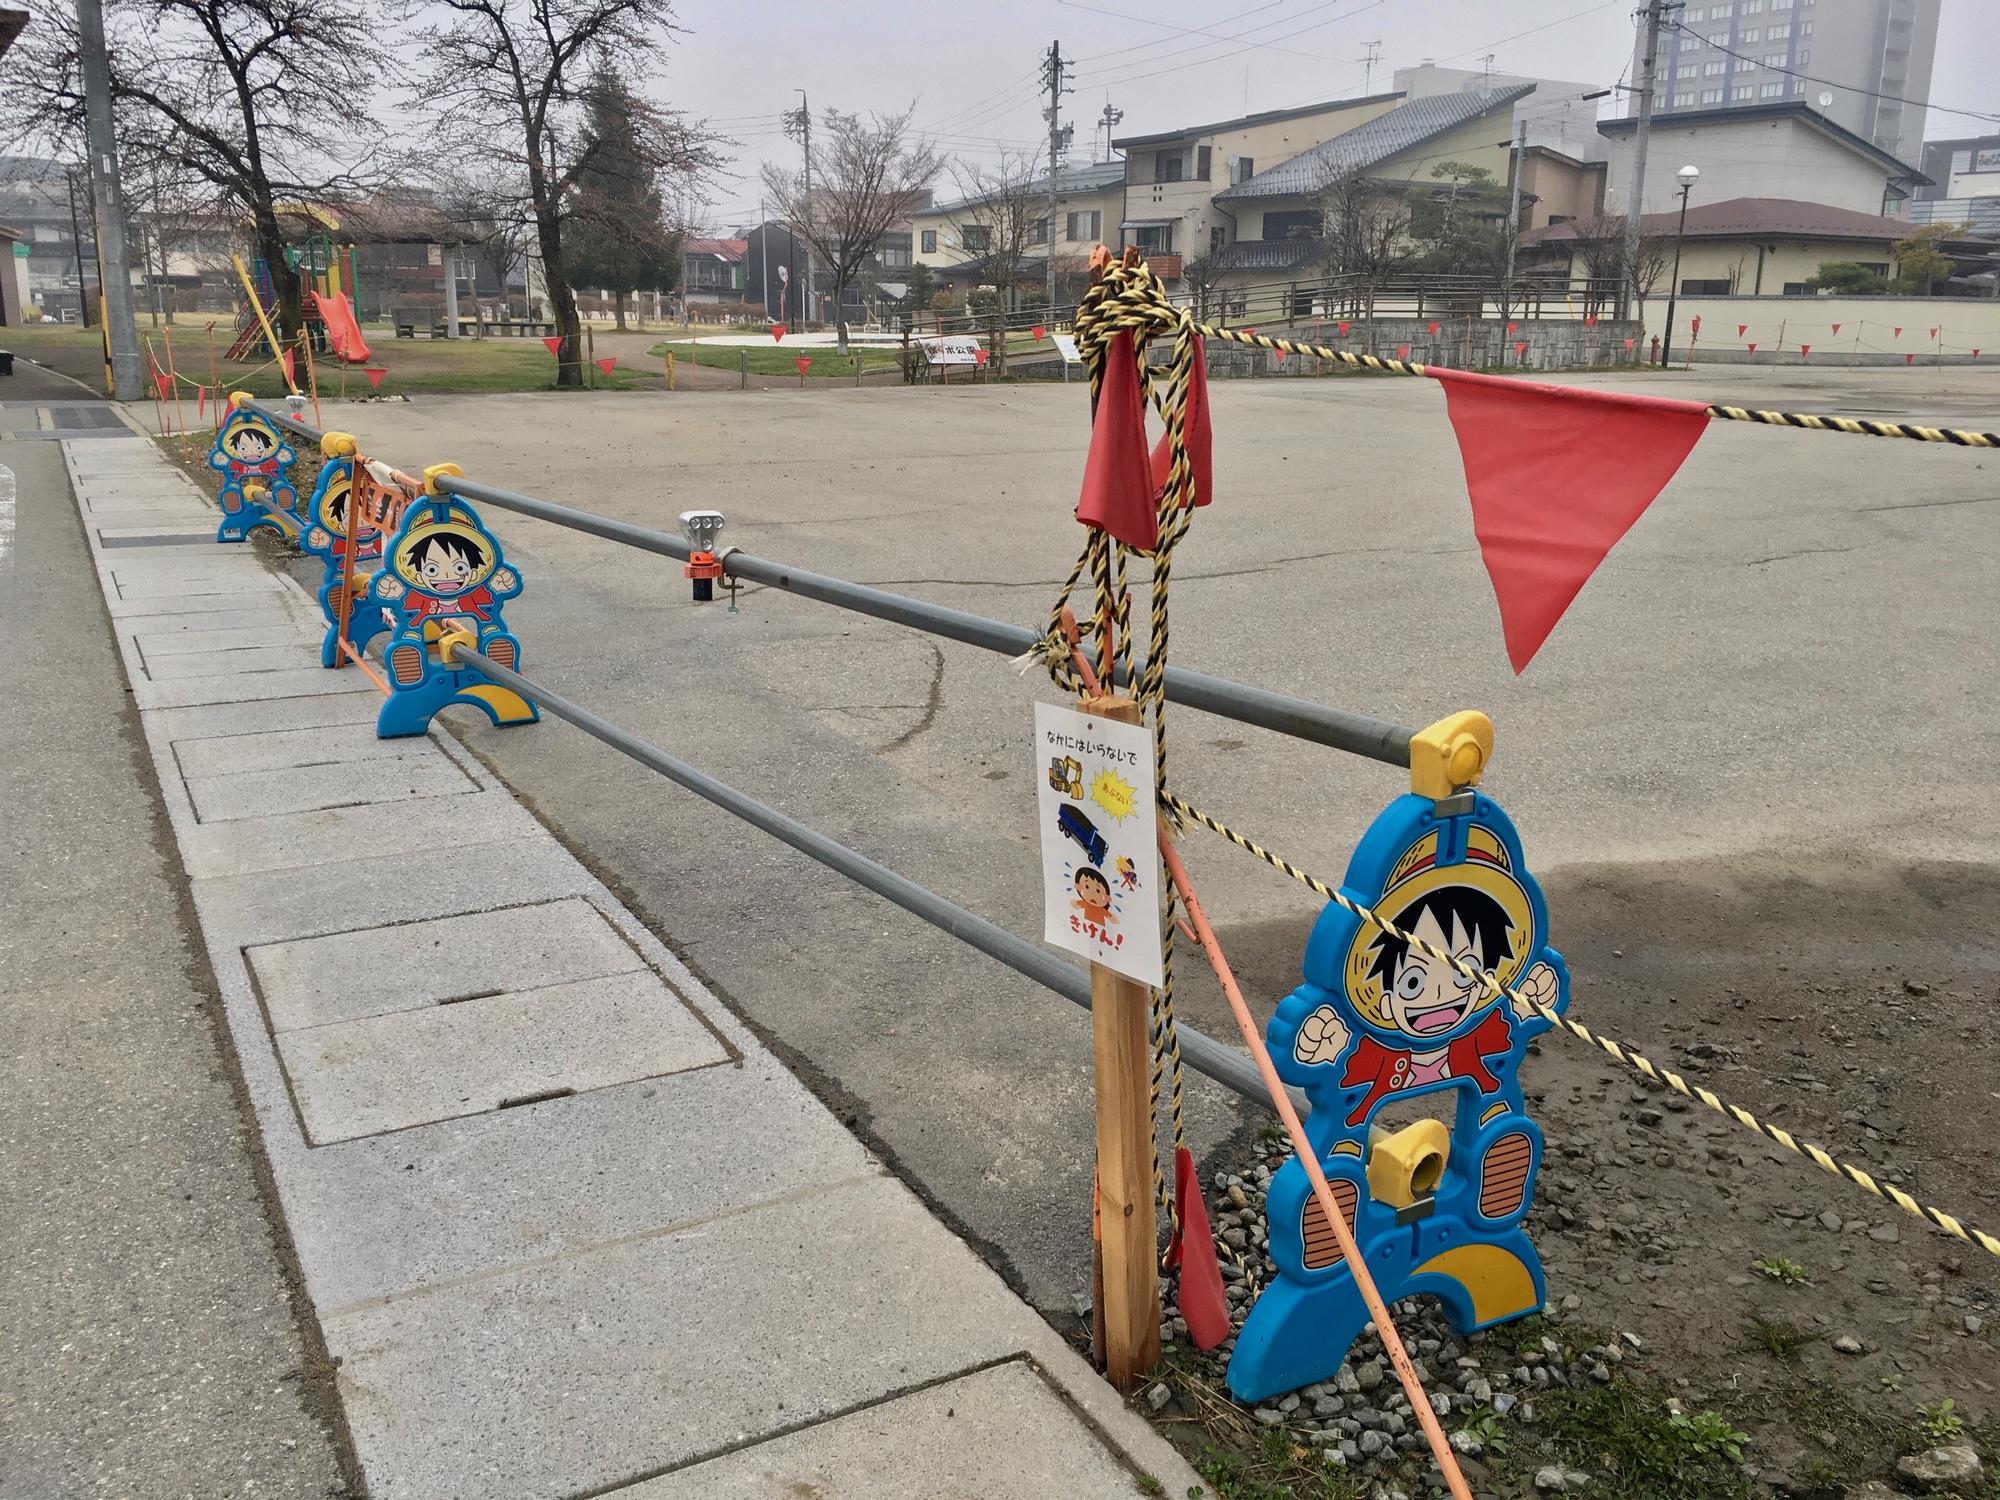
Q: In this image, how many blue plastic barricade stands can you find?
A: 4